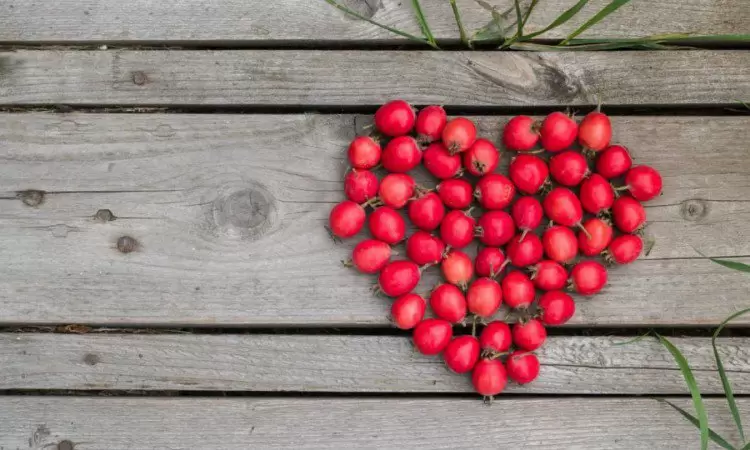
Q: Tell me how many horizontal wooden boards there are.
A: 5